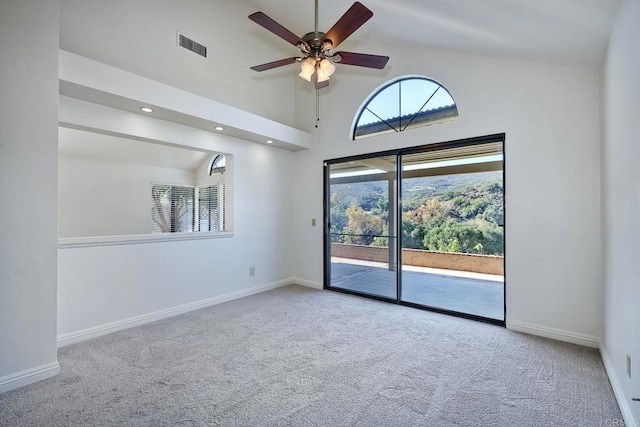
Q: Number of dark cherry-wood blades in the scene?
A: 5